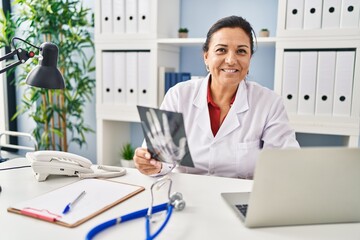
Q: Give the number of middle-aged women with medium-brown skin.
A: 1